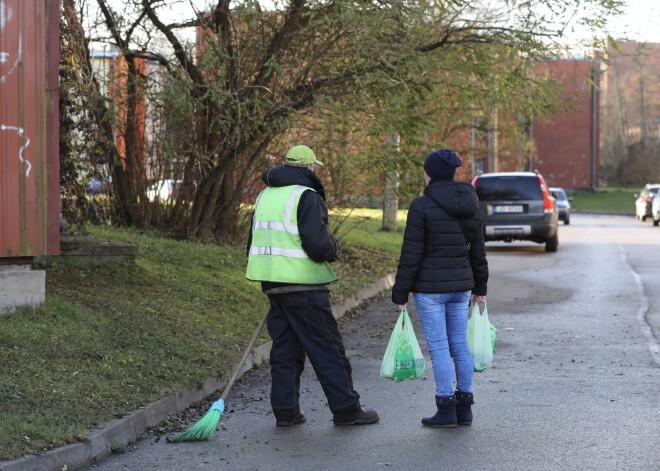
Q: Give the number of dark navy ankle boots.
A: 2